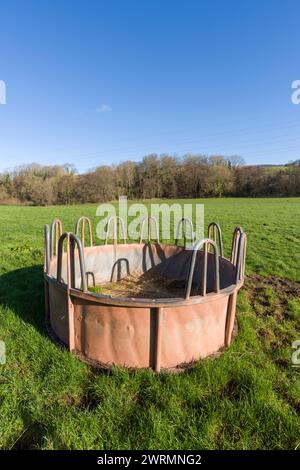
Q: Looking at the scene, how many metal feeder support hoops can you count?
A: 11